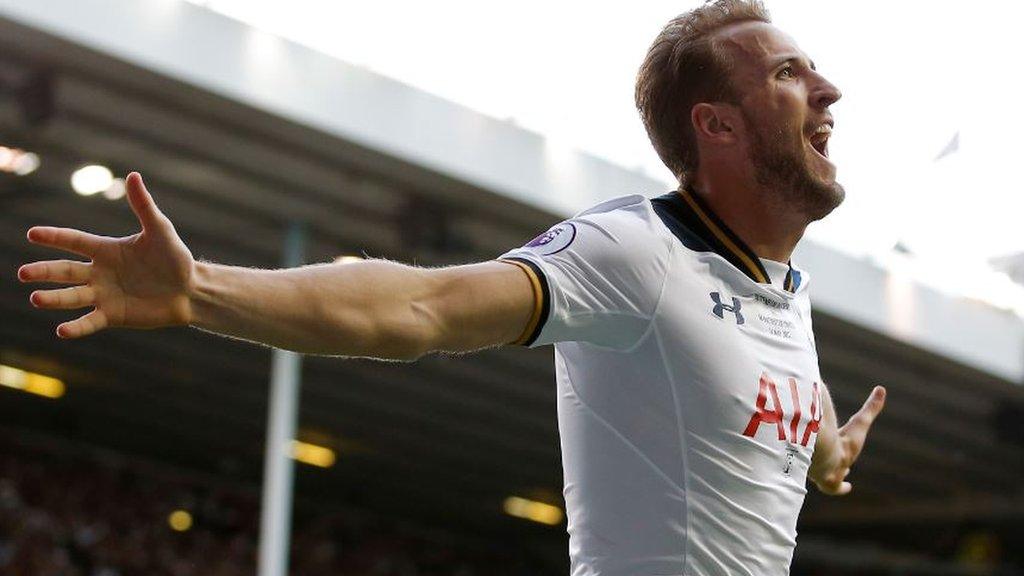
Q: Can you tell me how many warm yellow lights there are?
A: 4